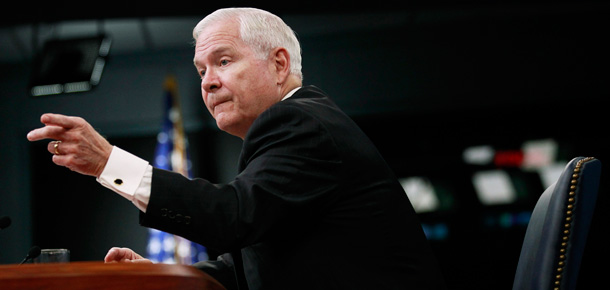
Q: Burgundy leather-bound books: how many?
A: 0